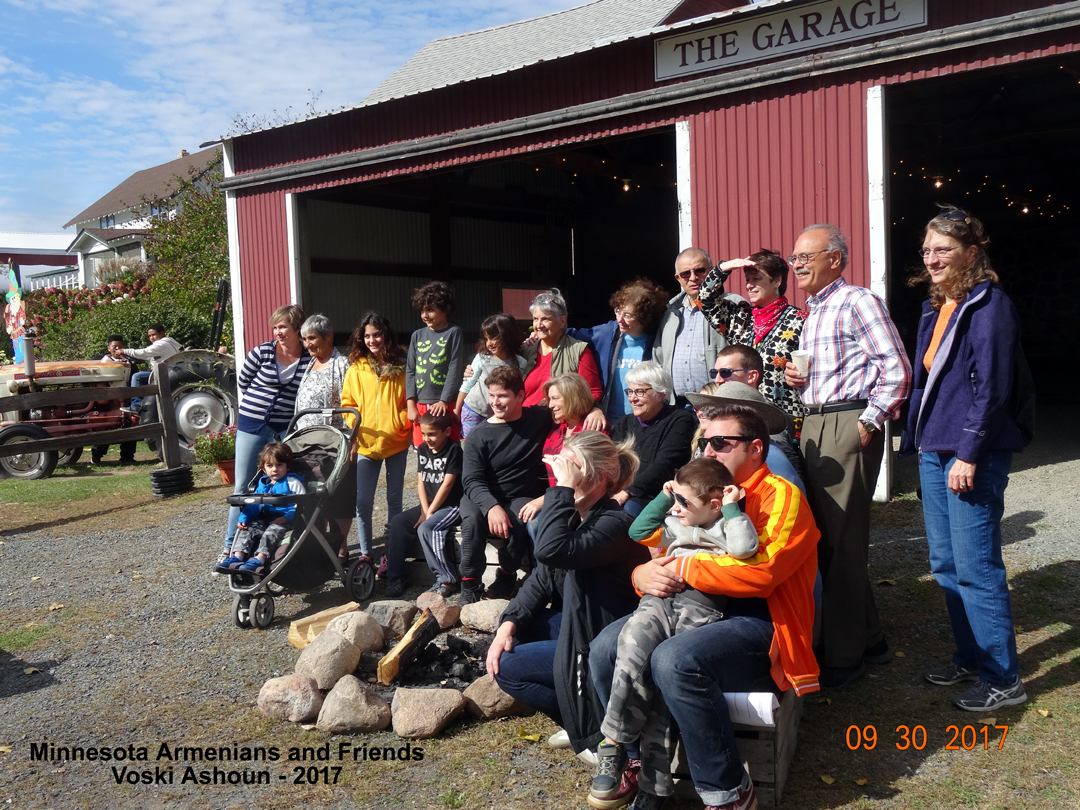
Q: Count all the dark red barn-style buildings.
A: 1